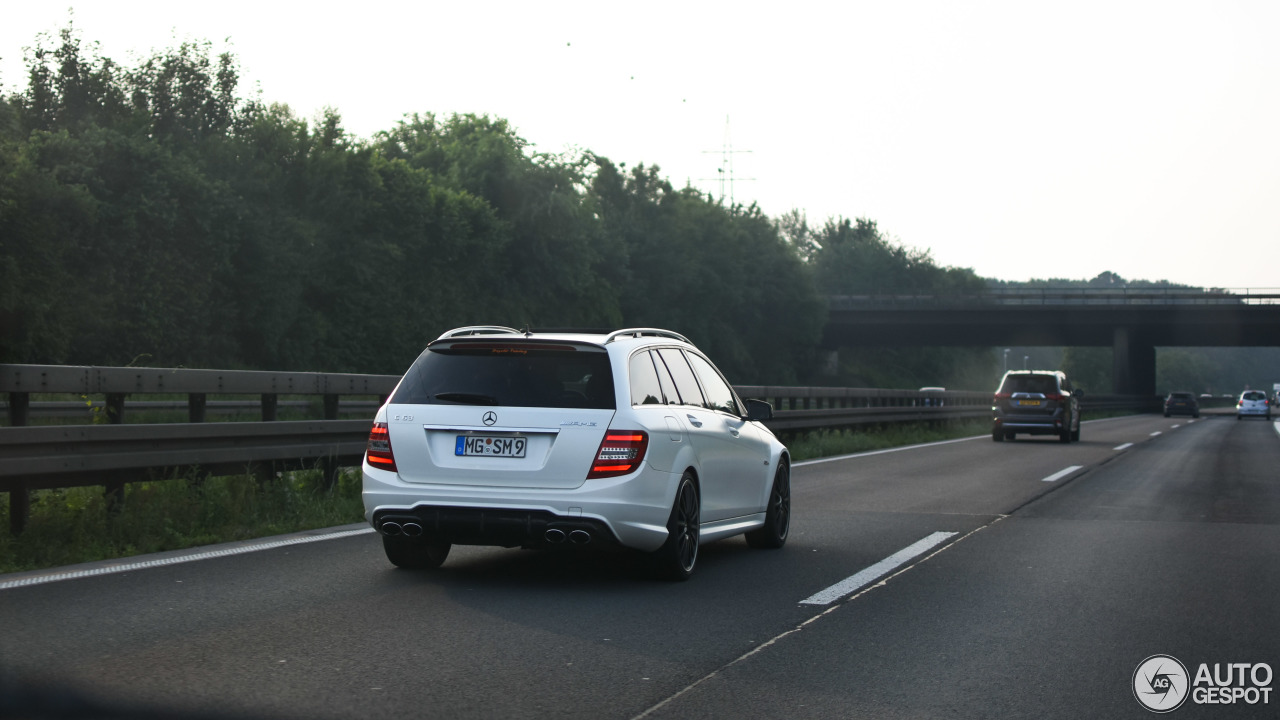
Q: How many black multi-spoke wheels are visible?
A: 2